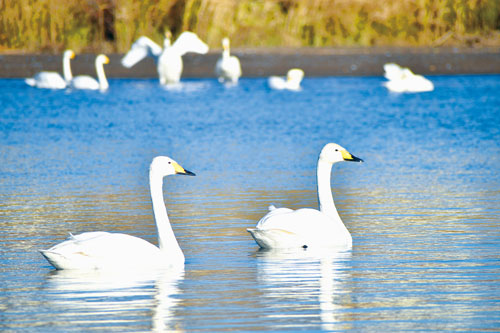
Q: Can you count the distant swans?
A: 6